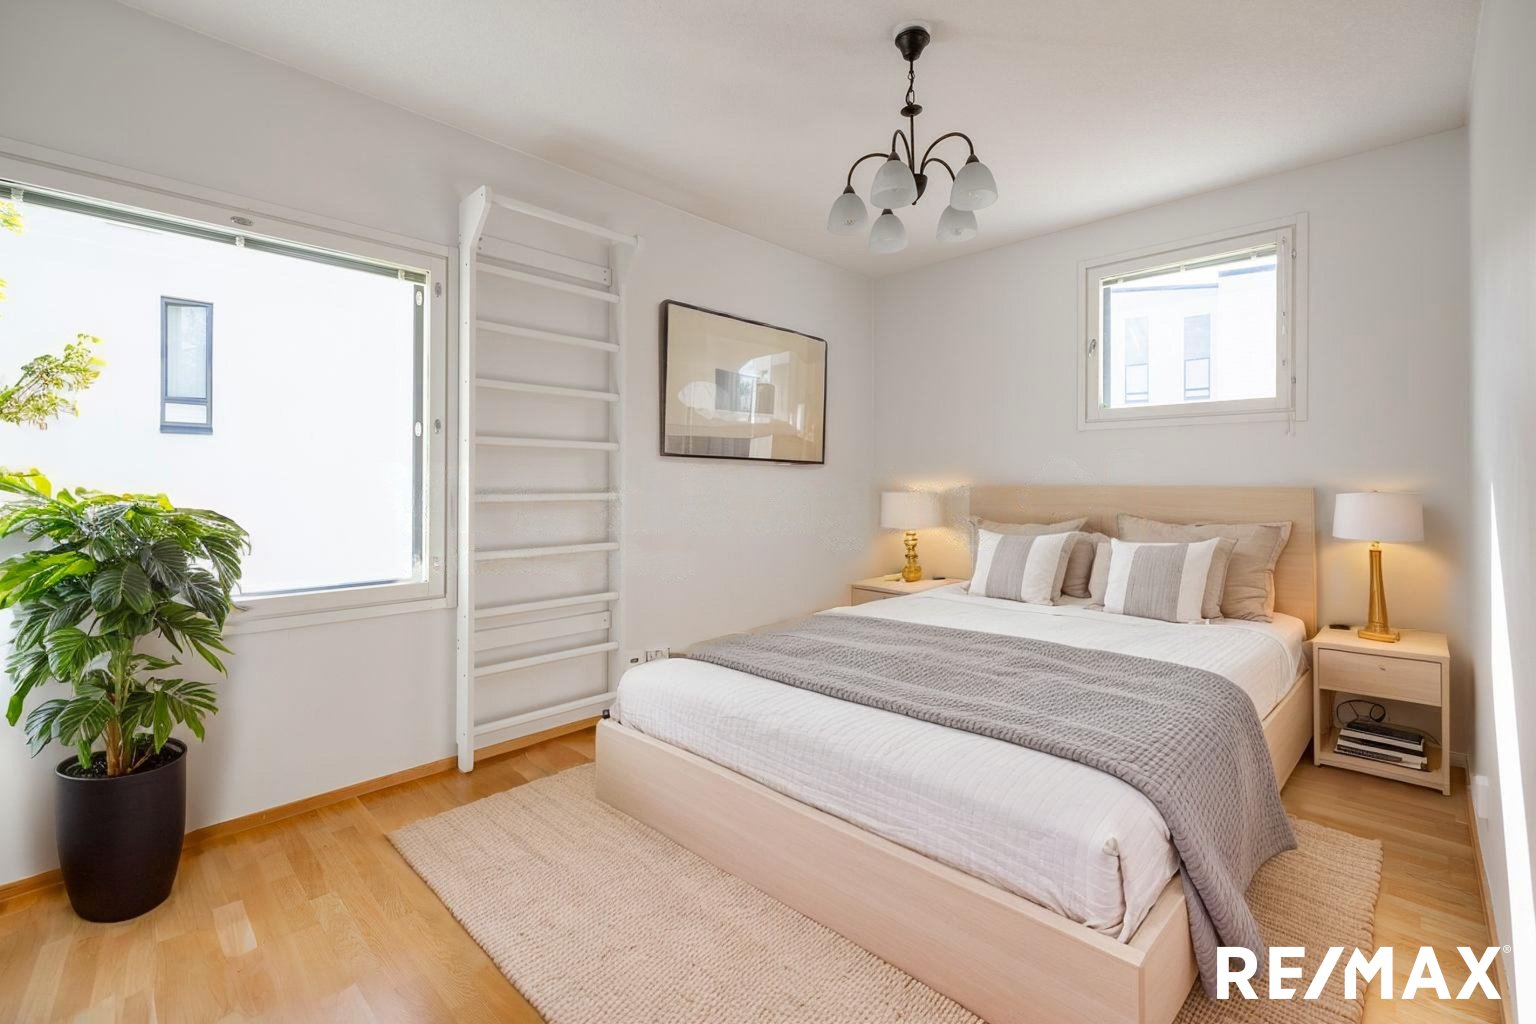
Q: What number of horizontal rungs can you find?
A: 10